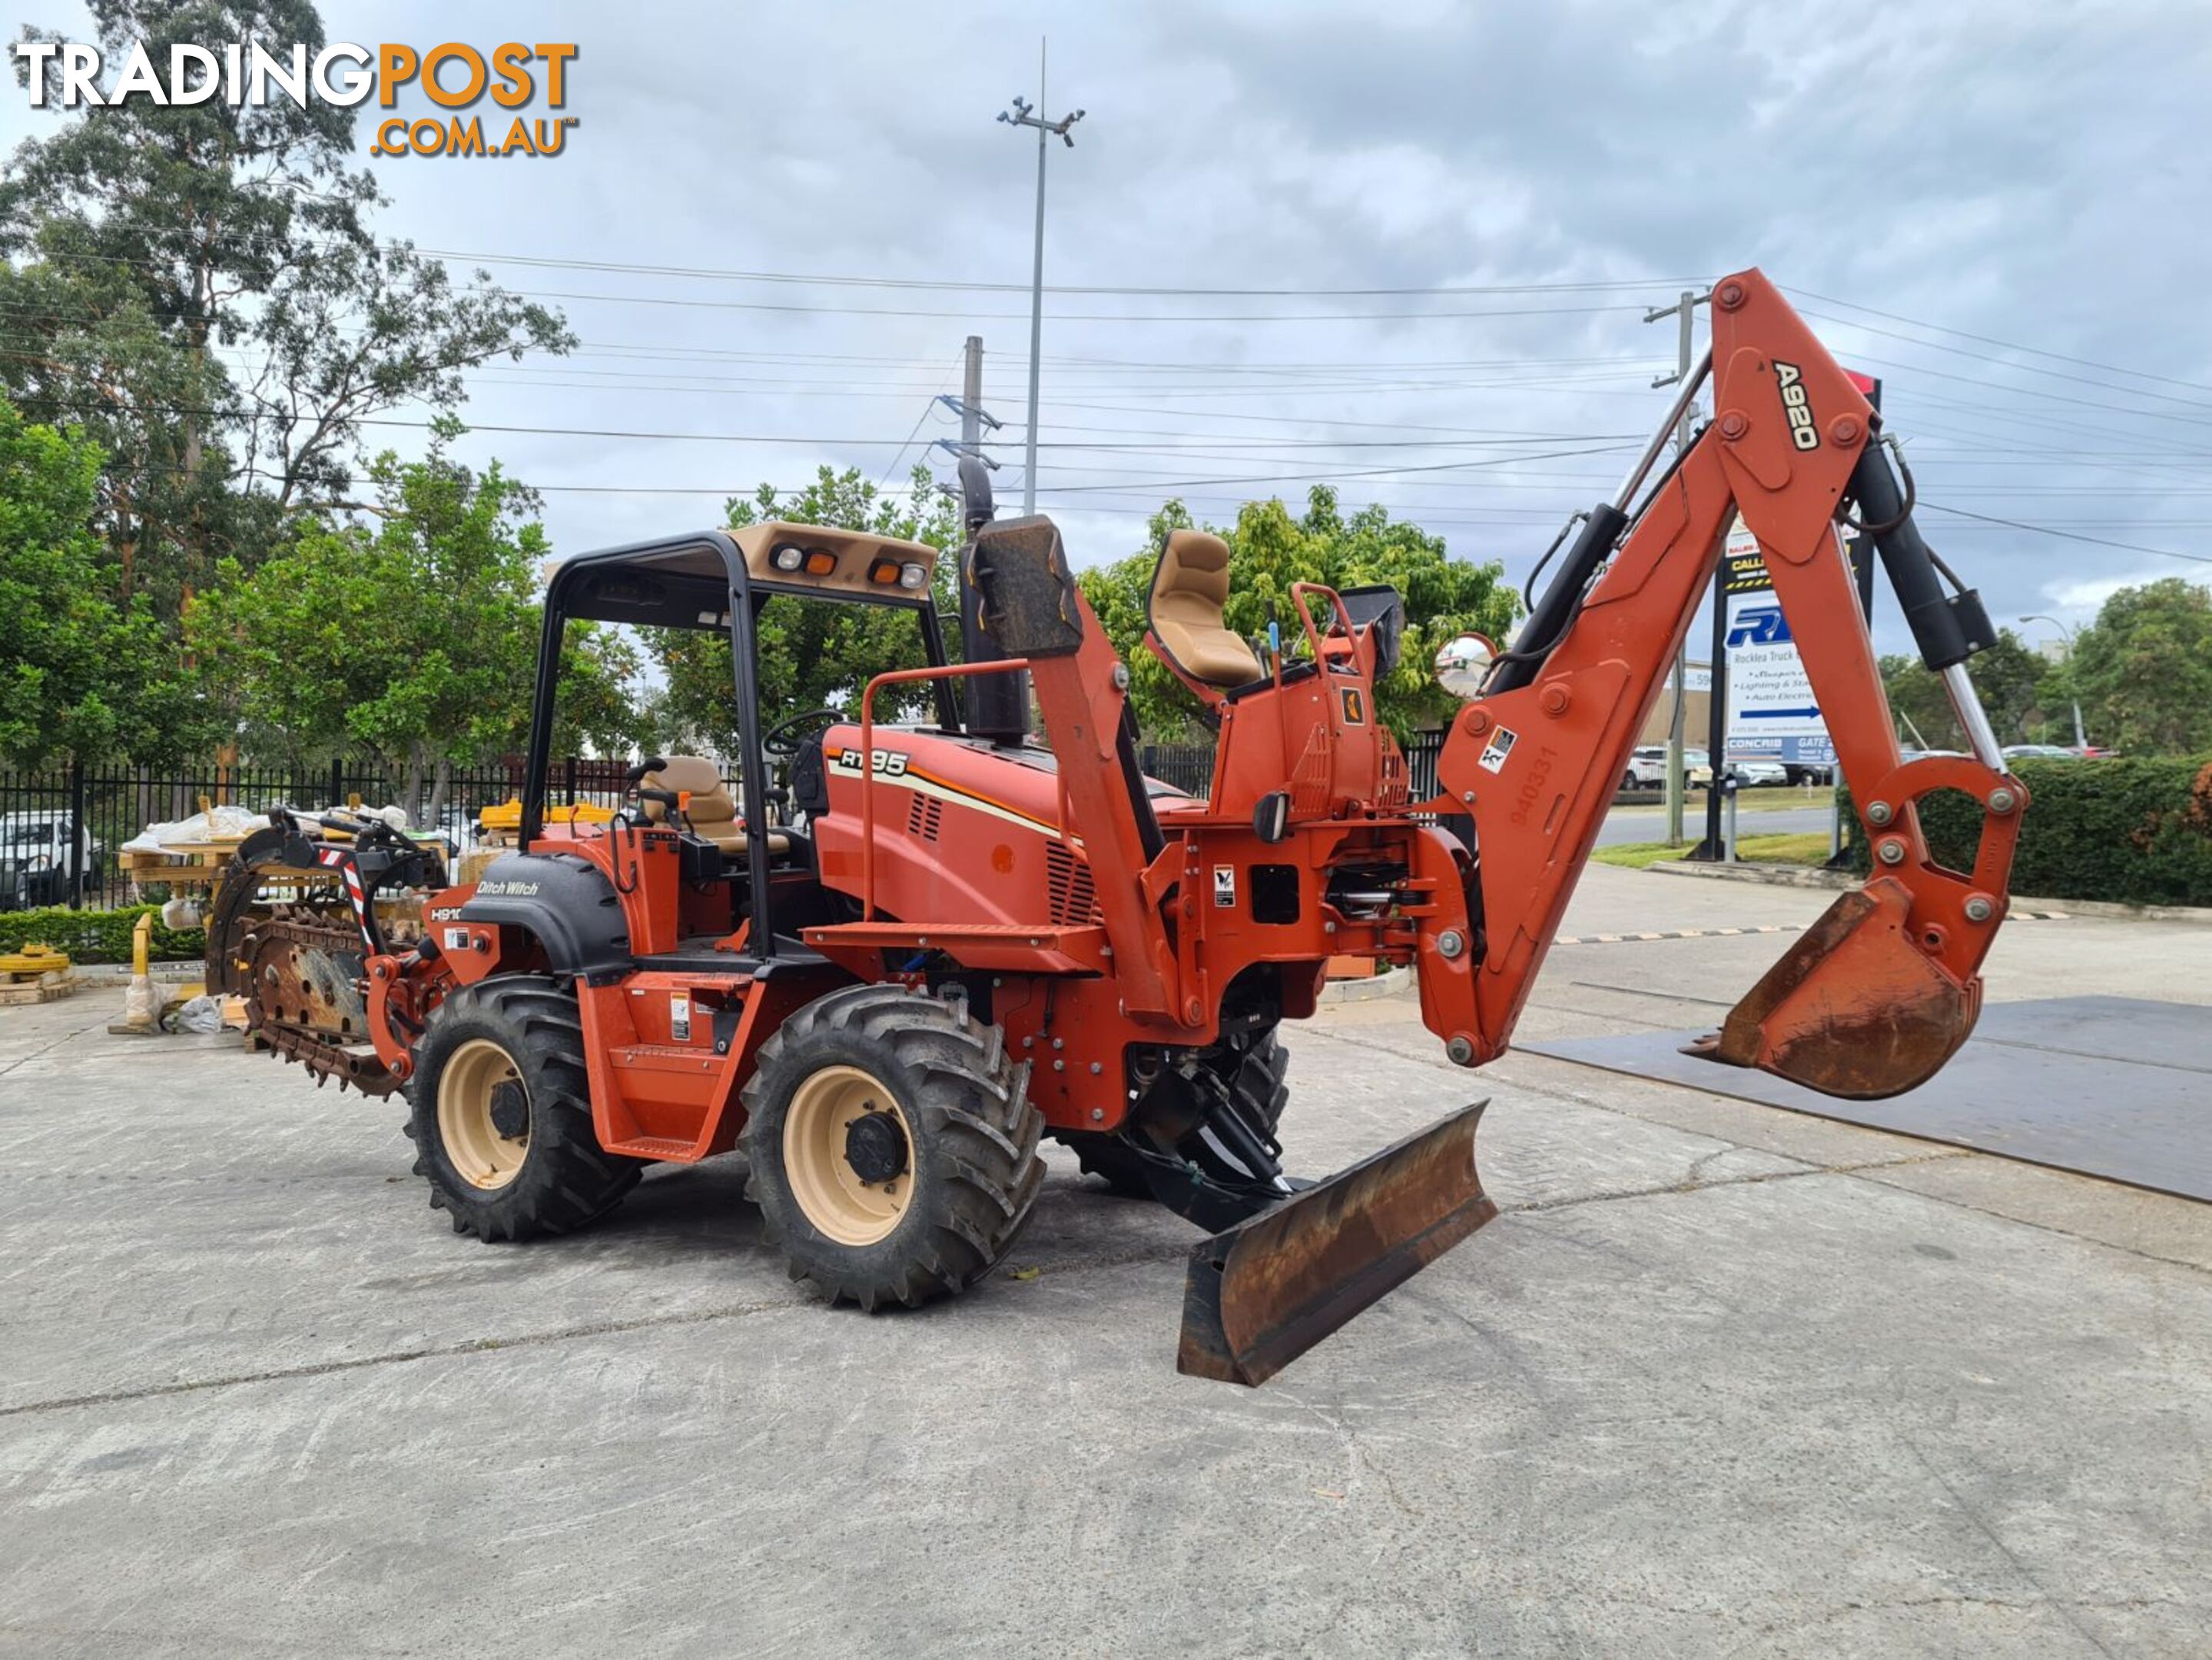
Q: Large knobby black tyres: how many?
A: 3